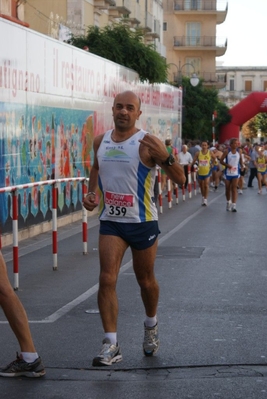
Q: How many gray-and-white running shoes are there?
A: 2